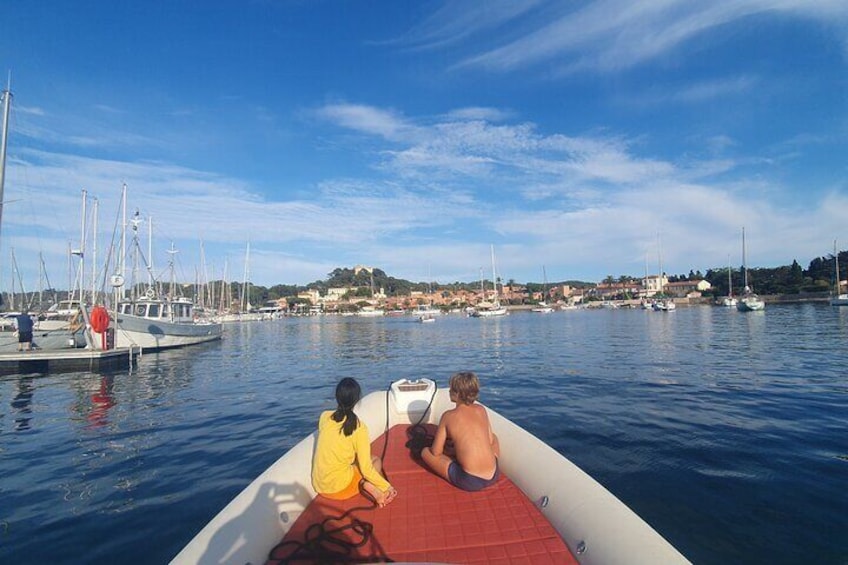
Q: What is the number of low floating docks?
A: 1